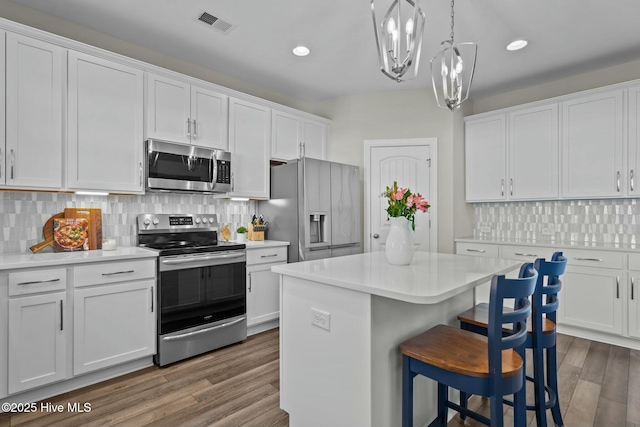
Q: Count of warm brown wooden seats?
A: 2